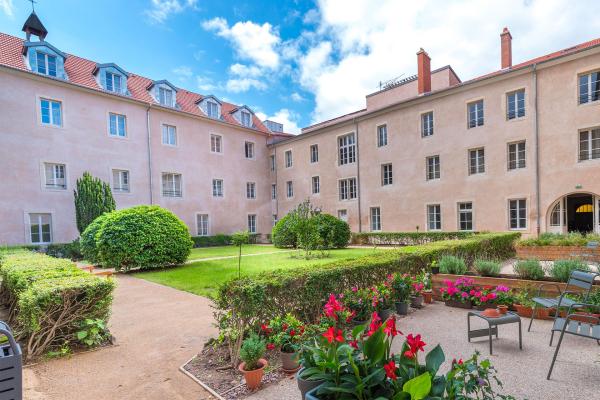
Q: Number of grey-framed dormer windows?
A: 5